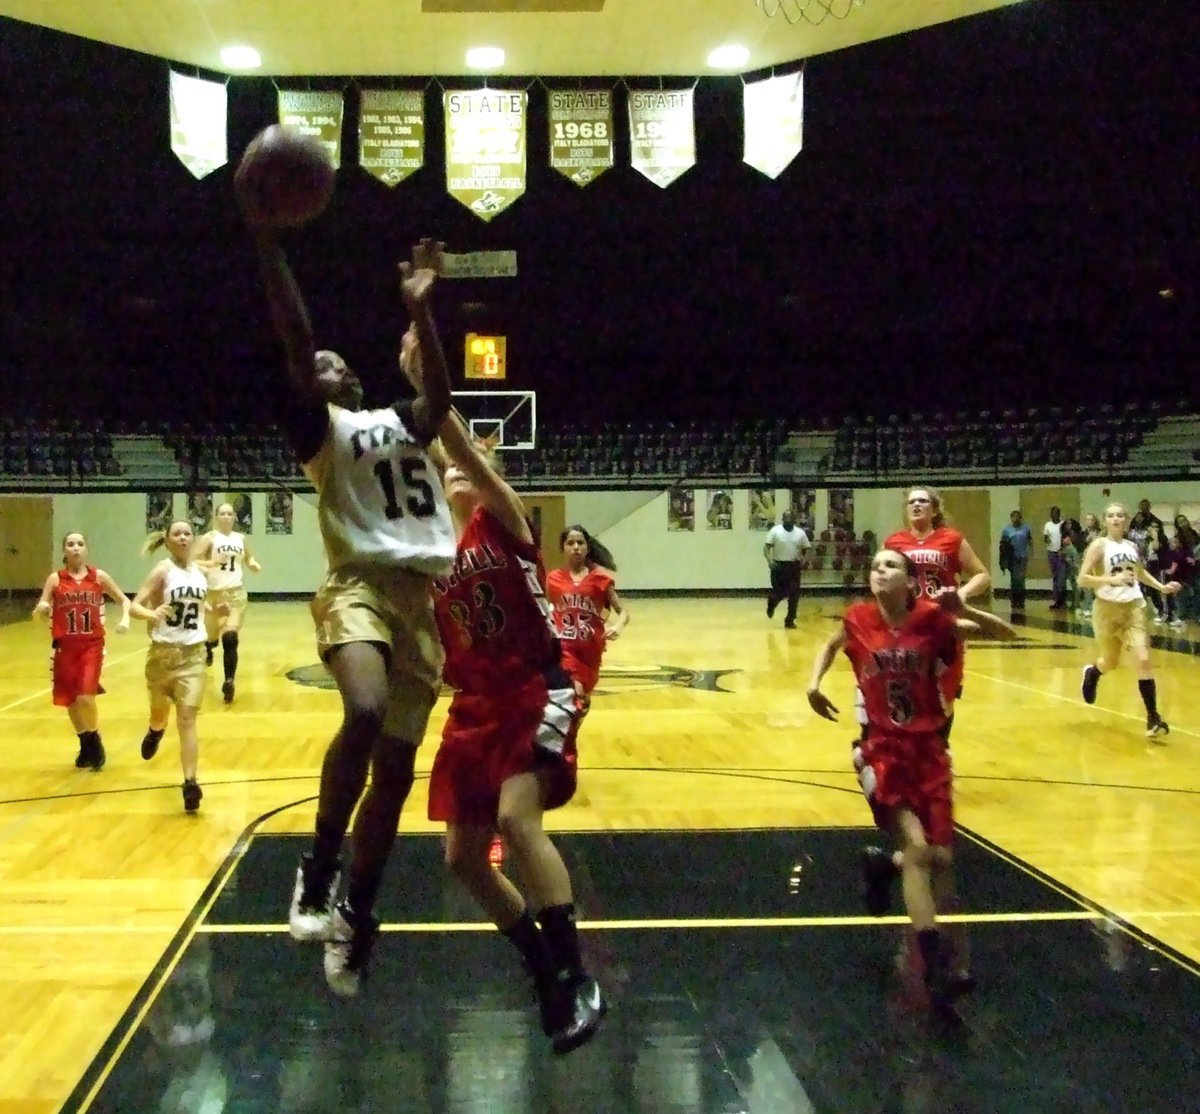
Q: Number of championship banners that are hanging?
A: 7